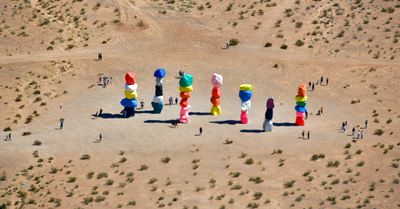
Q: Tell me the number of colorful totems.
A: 7